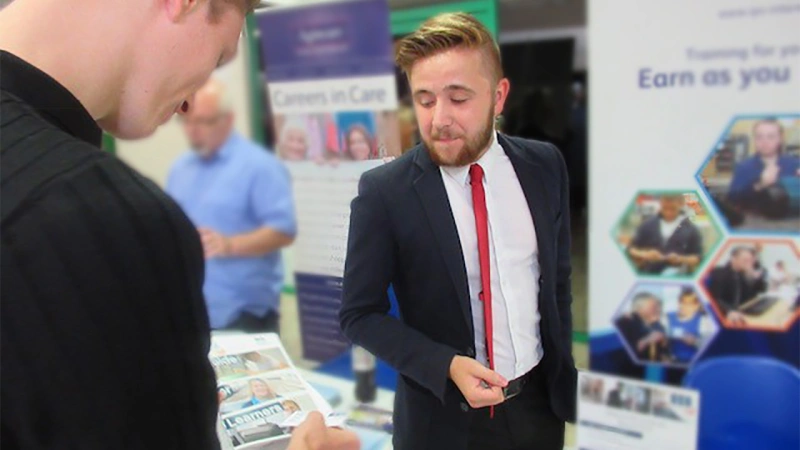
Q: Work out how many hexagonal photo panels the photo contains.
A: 4